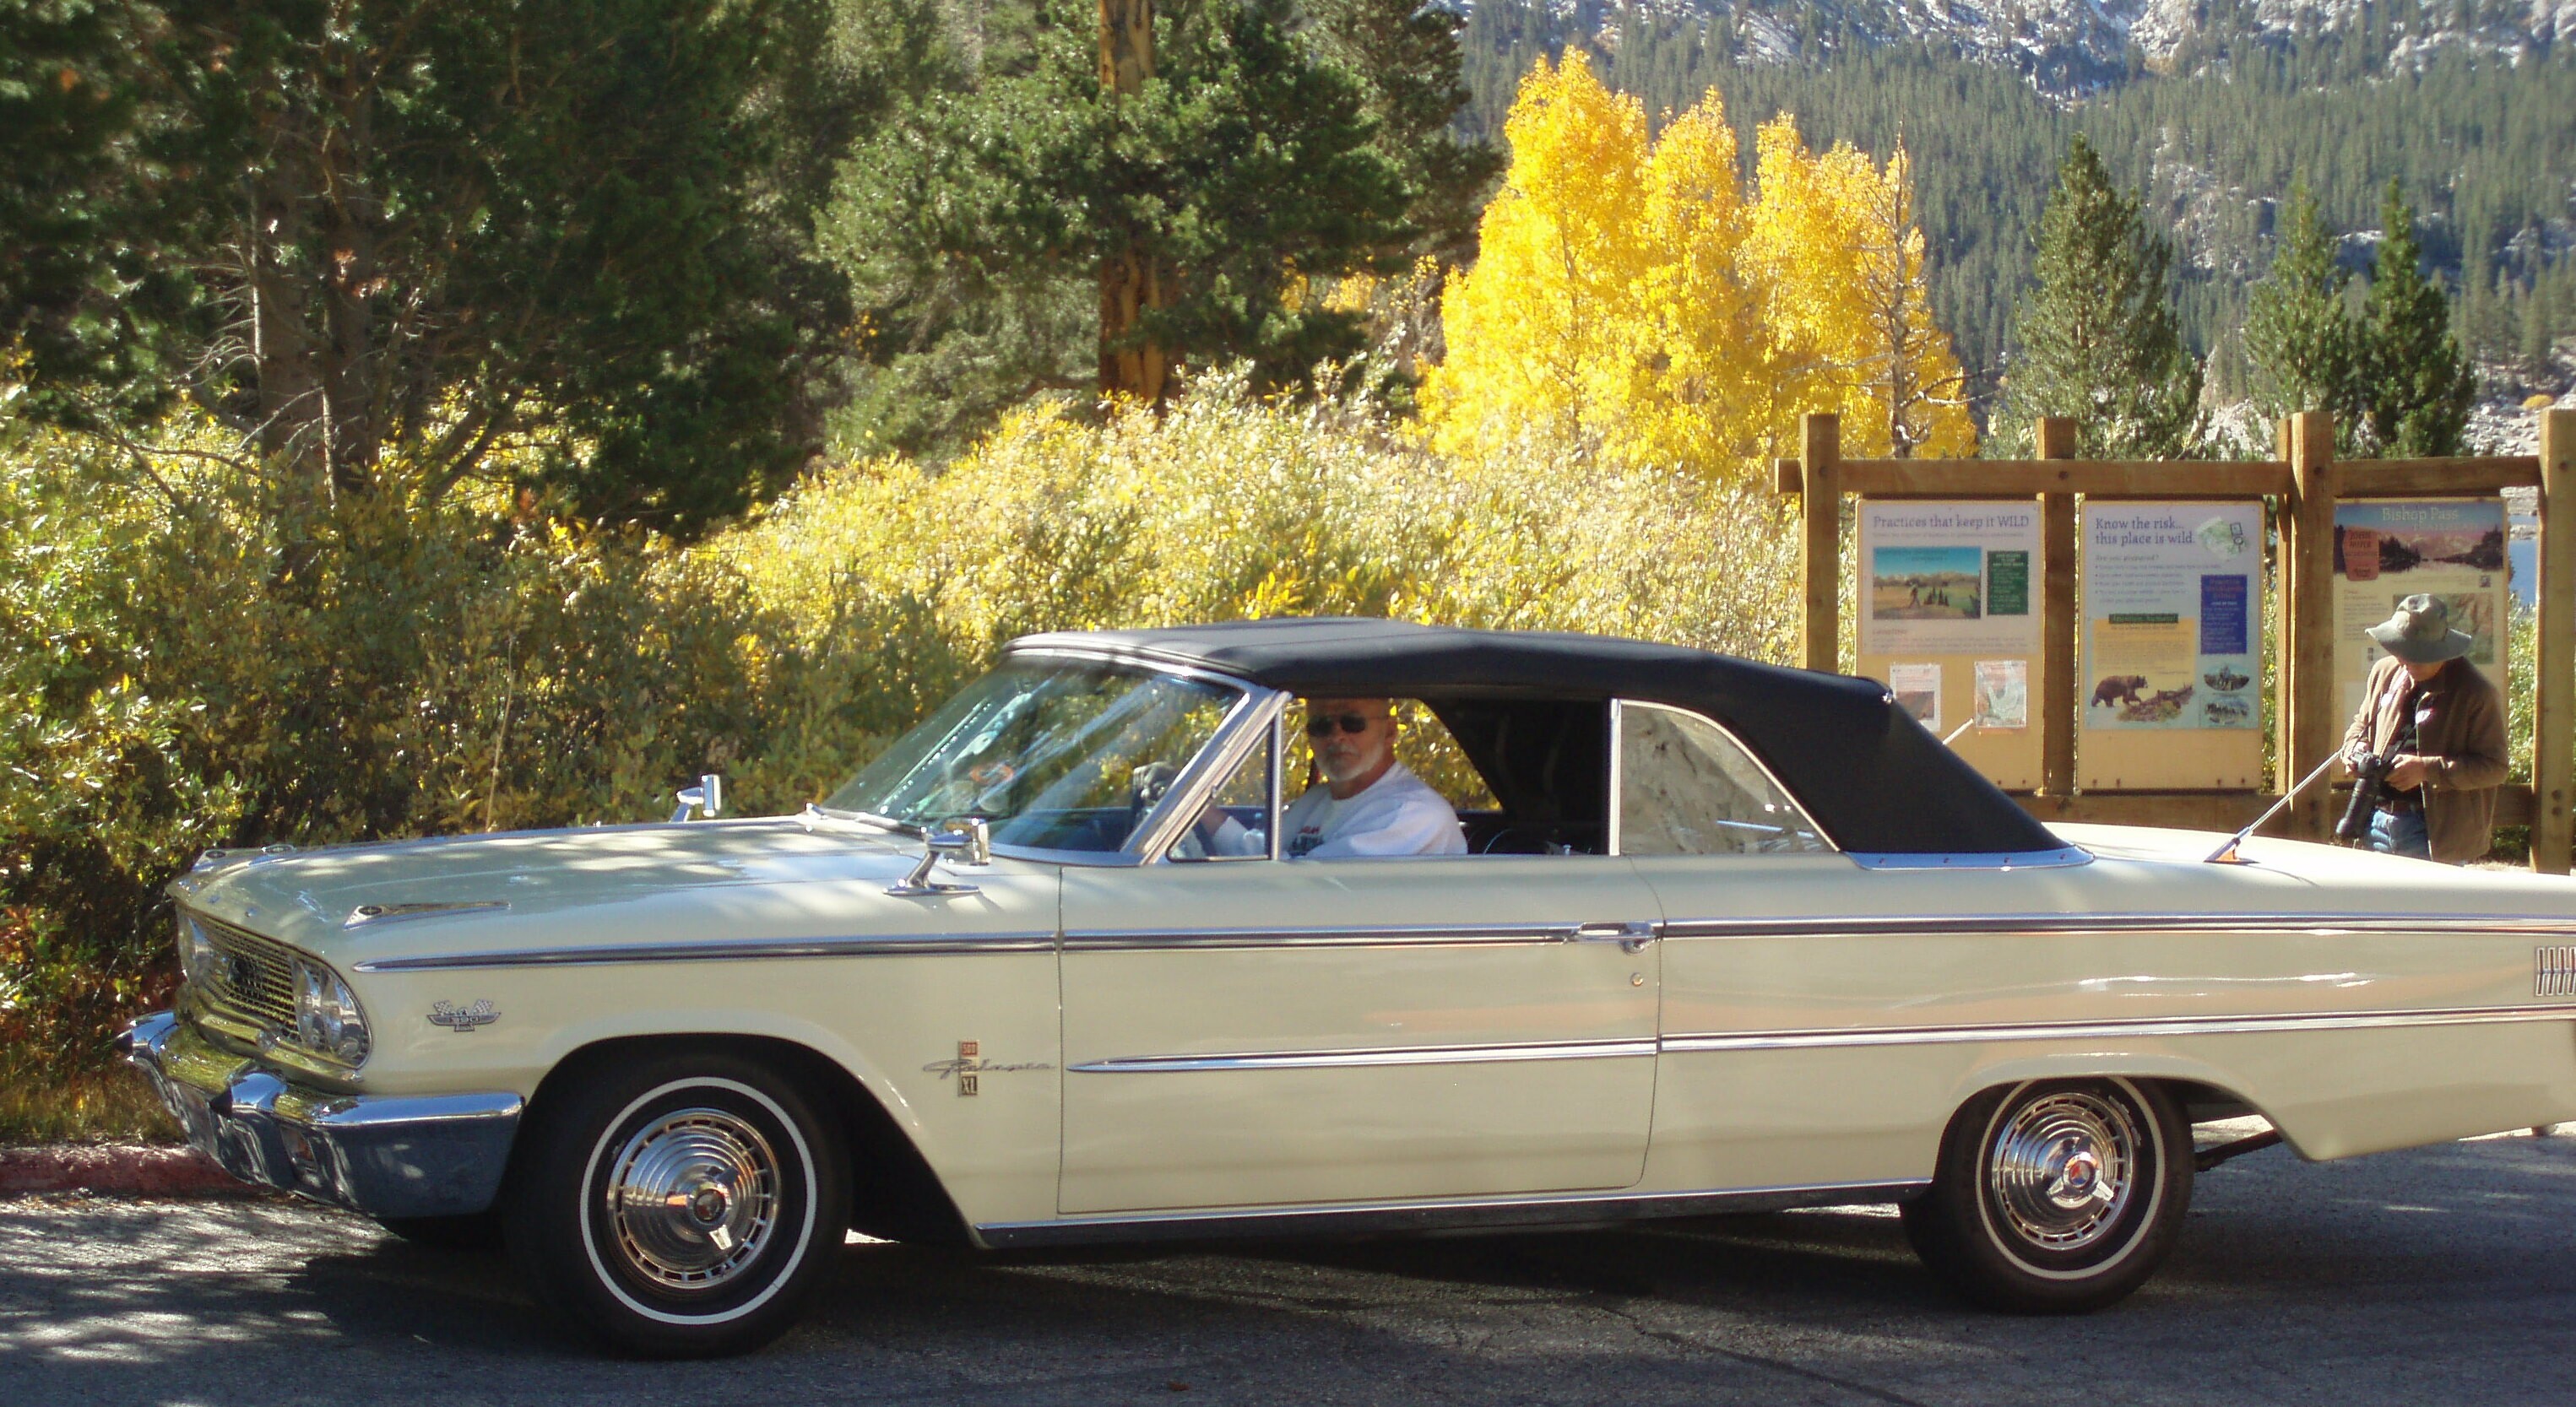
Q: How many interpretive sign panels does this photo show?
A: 3